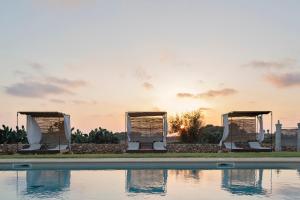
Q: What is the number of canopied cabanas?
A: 3